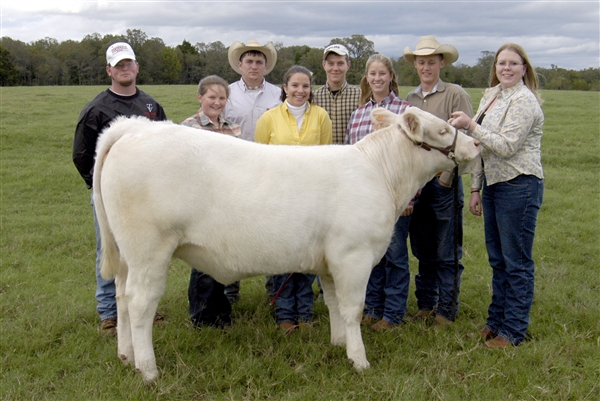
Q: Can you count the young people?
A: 8